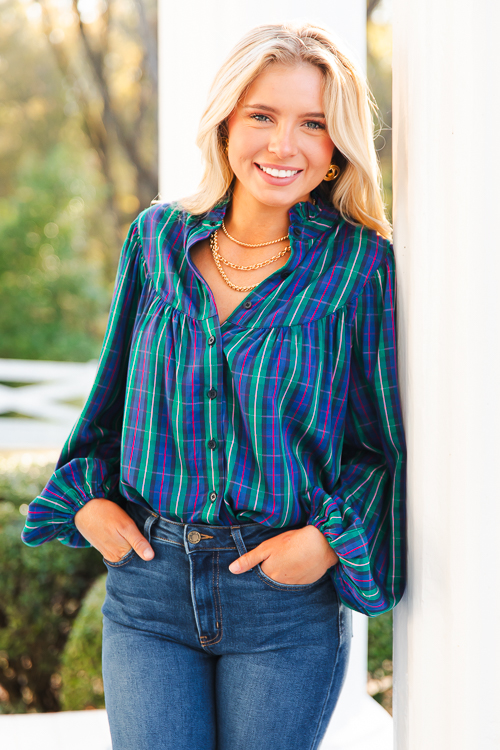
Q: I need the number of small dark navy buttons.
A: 7